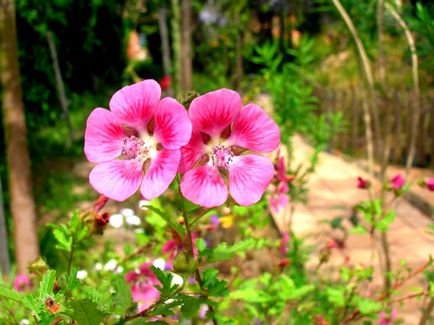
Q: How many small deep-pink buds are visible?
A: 3